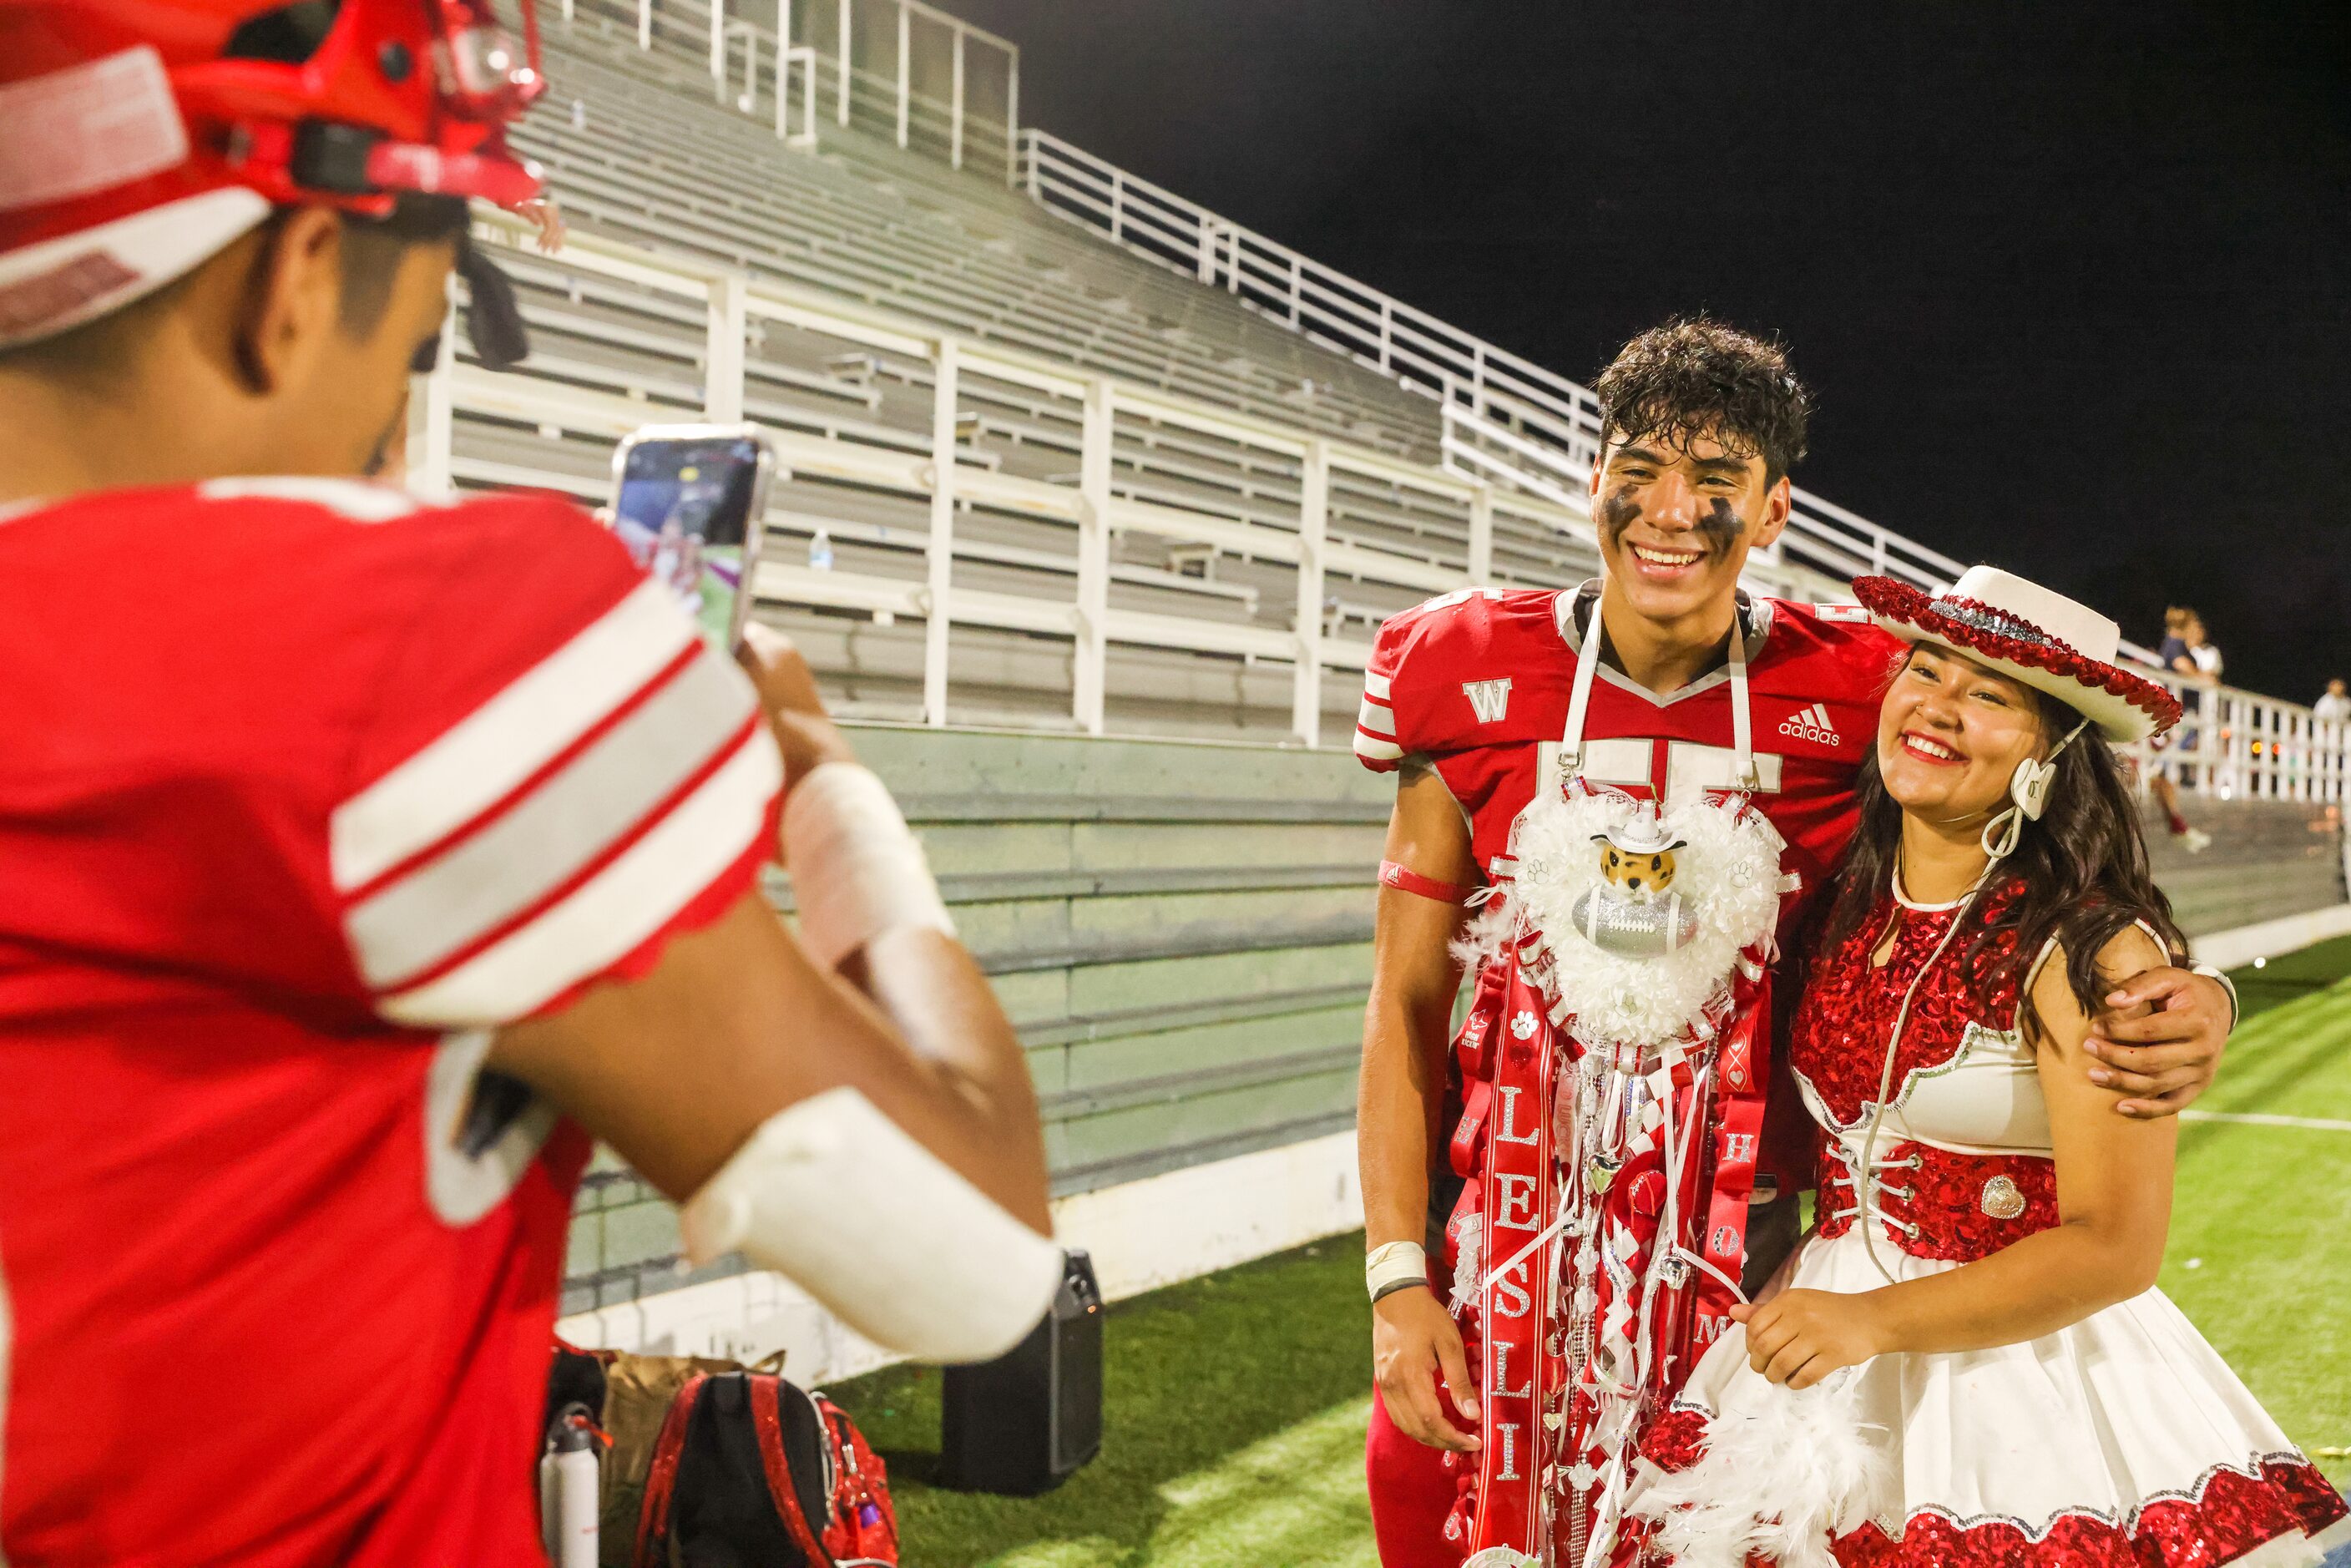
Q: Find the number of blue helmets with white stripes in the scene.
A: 0